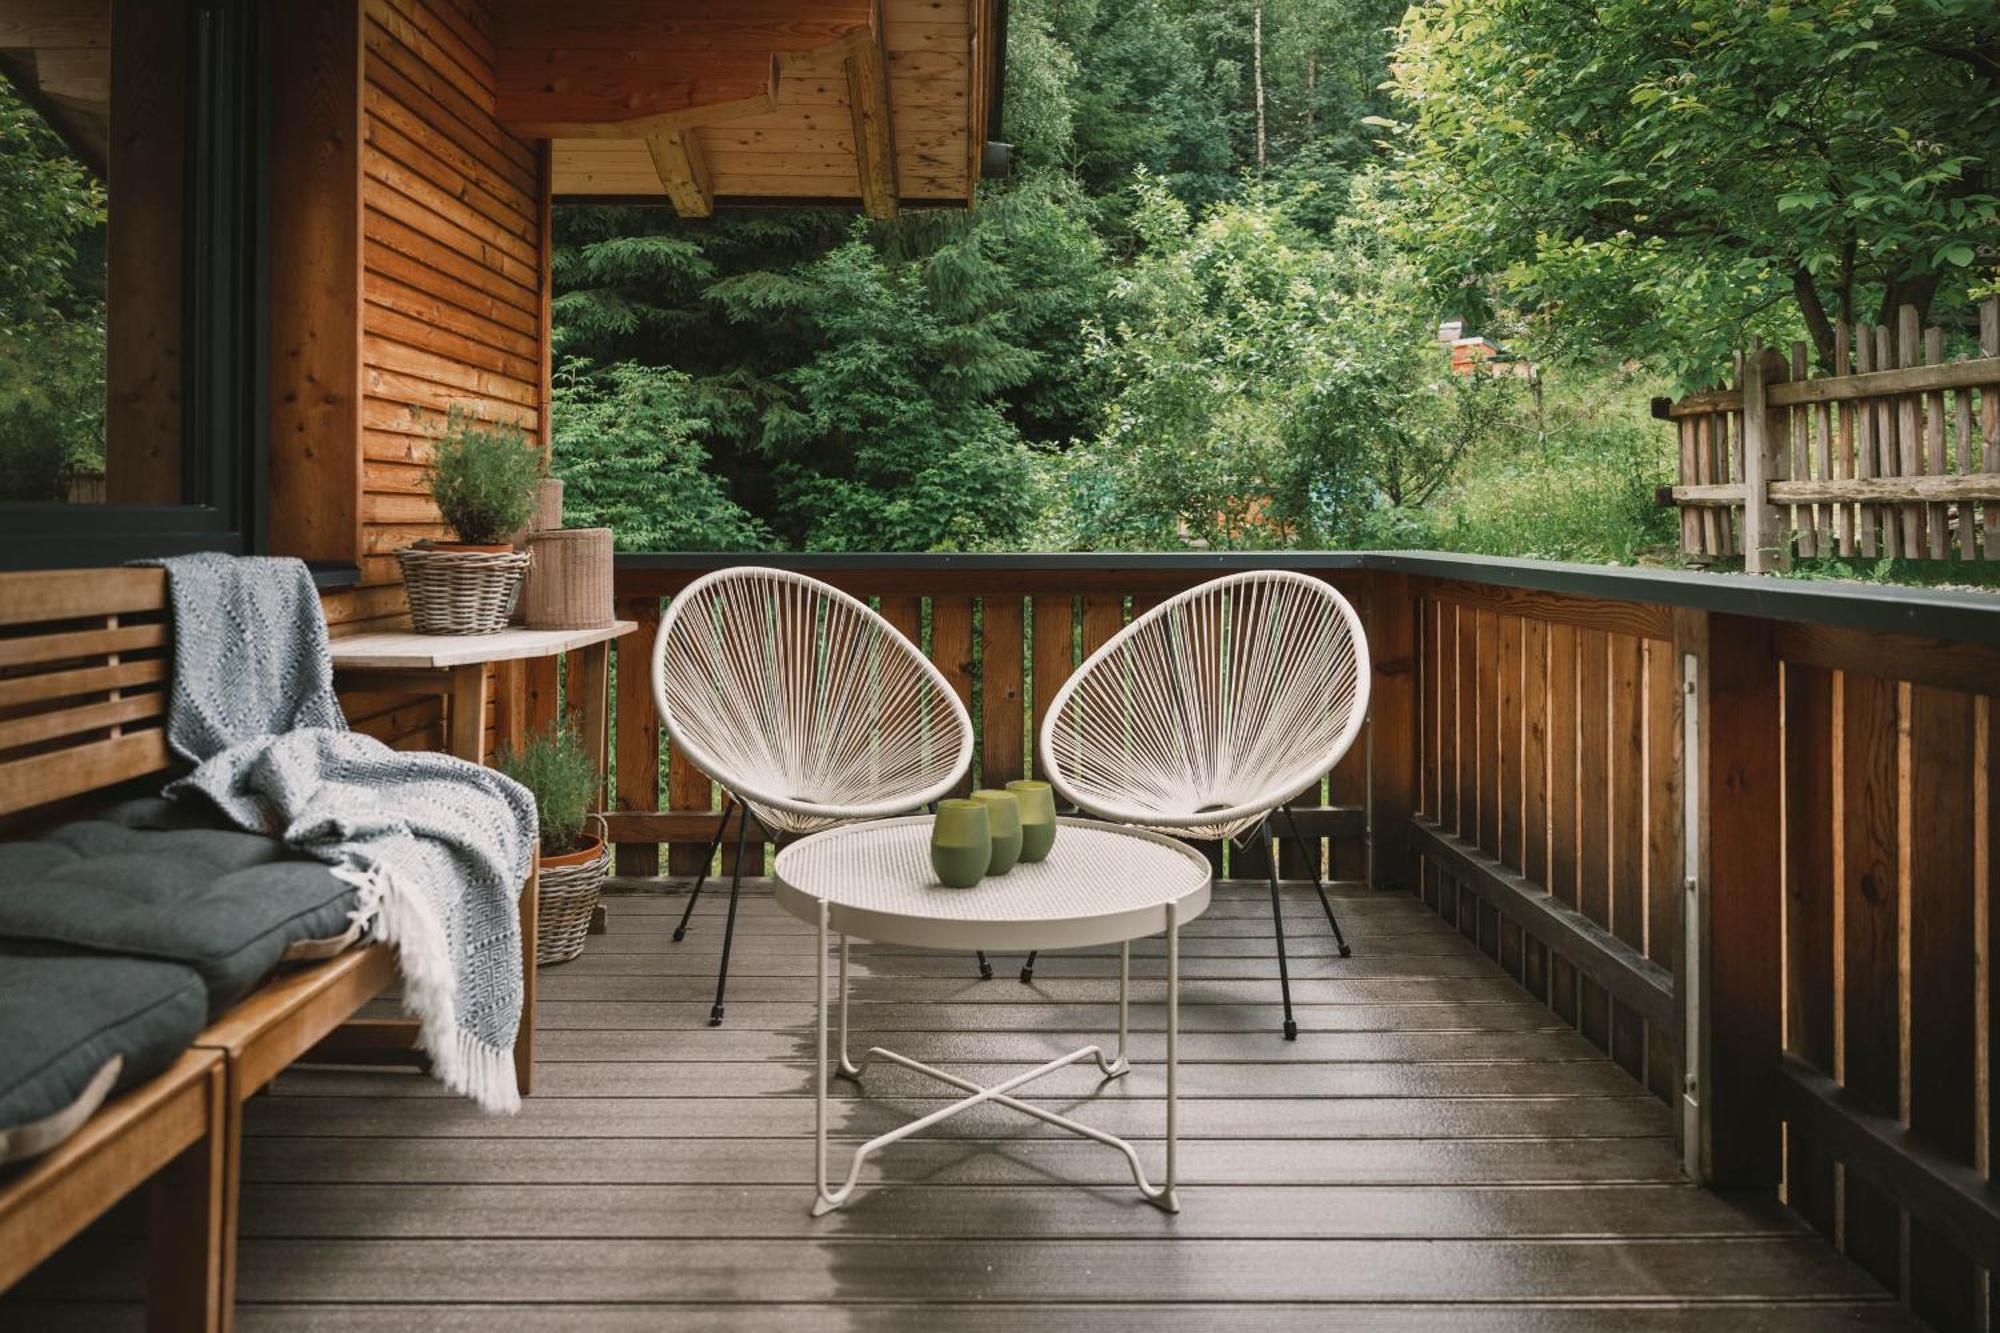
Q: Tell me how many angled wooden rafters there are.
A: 2